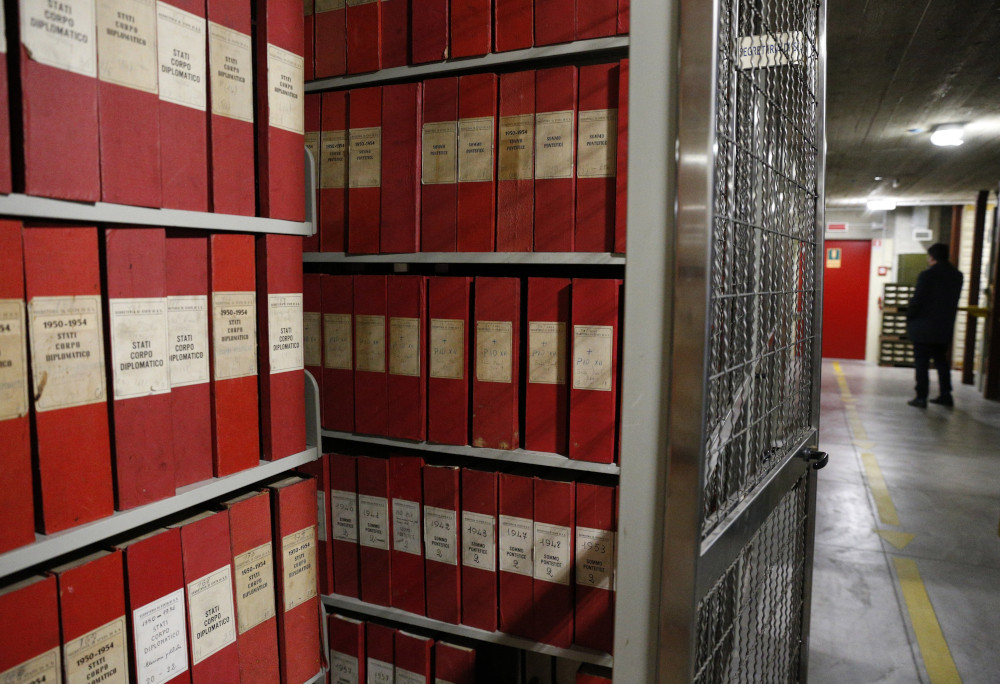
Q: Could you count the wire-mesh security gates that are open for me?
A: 1